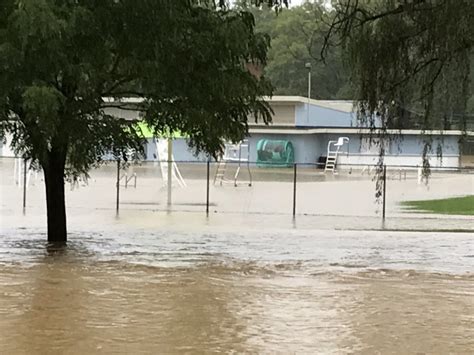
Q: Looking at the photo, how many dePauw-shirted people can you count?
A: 0